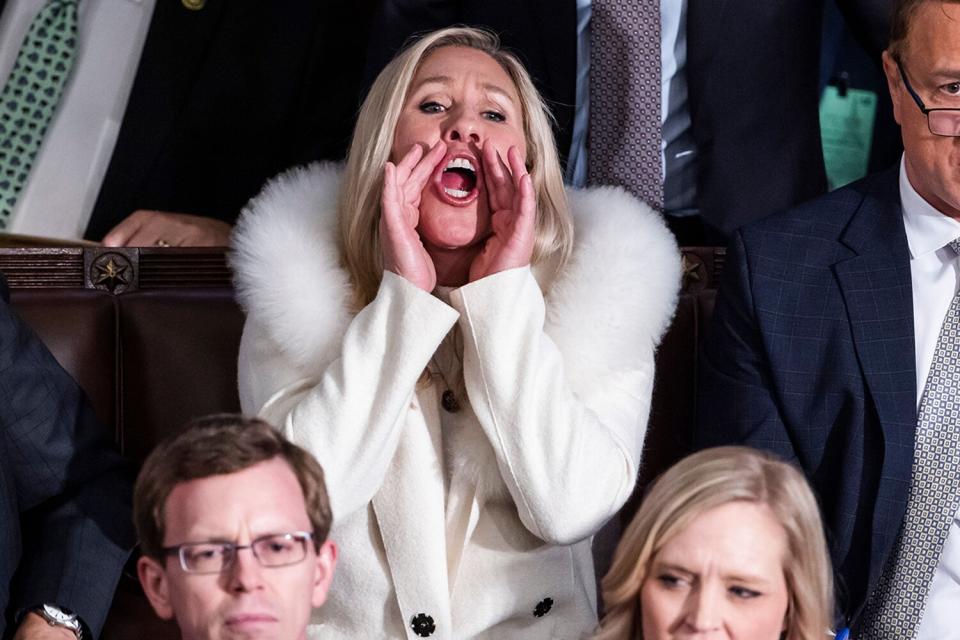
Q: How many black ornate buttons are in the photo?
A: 2